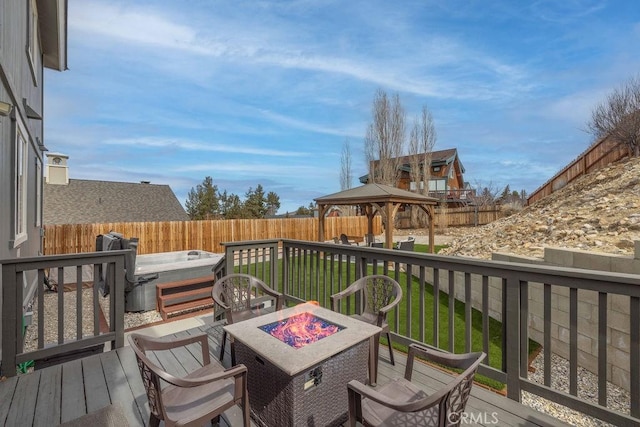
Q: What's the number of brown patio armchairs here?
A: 4